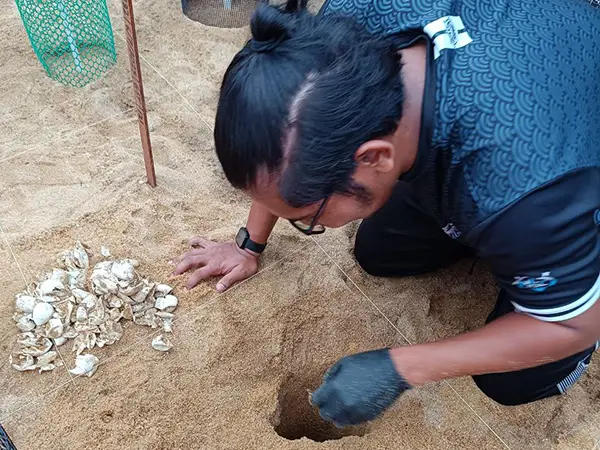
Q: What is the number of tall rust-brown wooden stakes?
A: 1